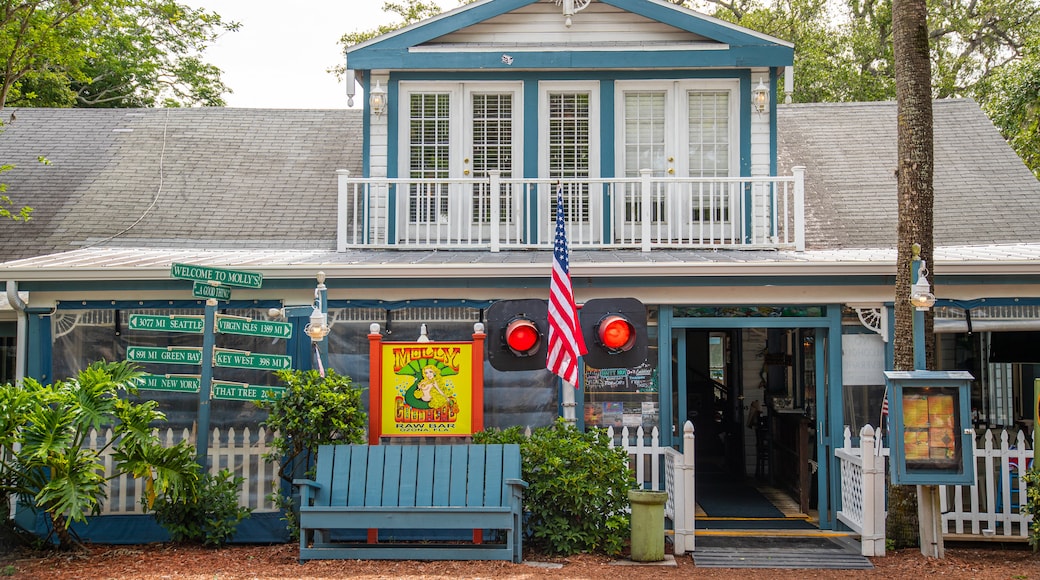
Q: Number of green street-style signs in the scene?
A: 8